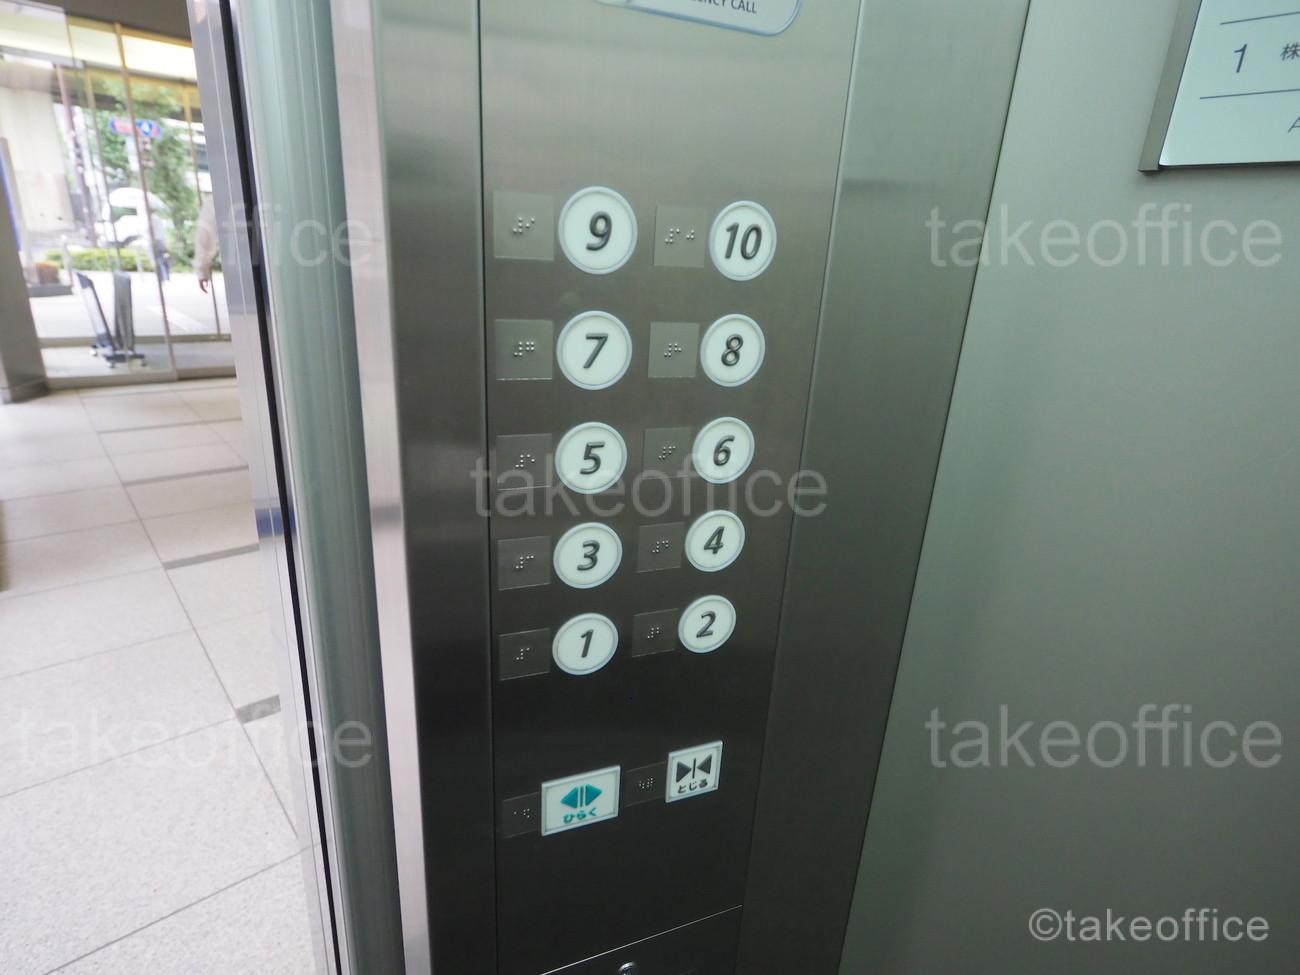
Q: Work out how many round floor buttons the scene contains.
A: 10